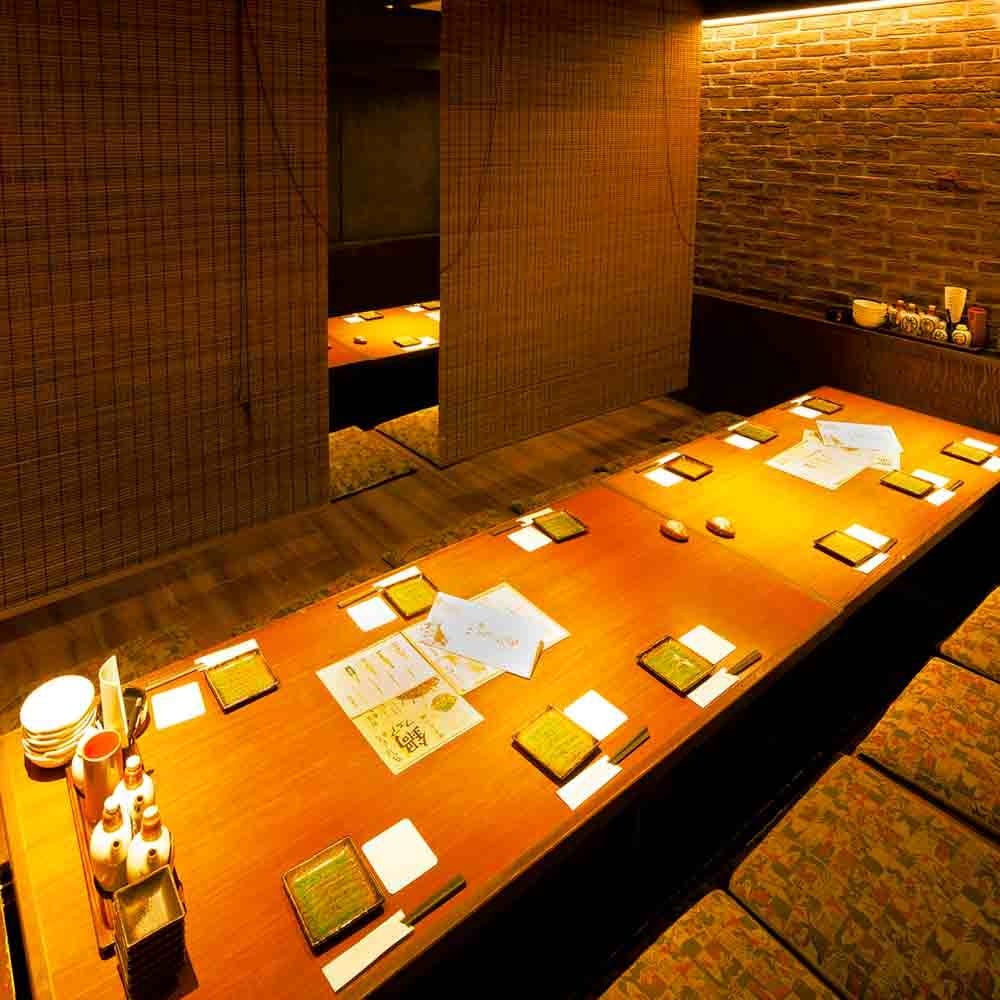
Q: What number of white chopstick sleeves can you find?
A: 12